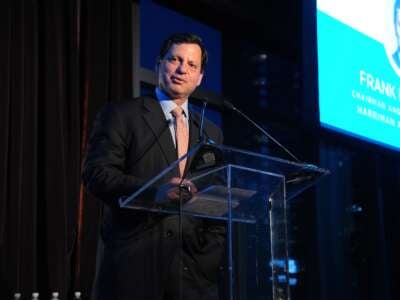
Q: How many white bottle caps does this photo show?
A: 4